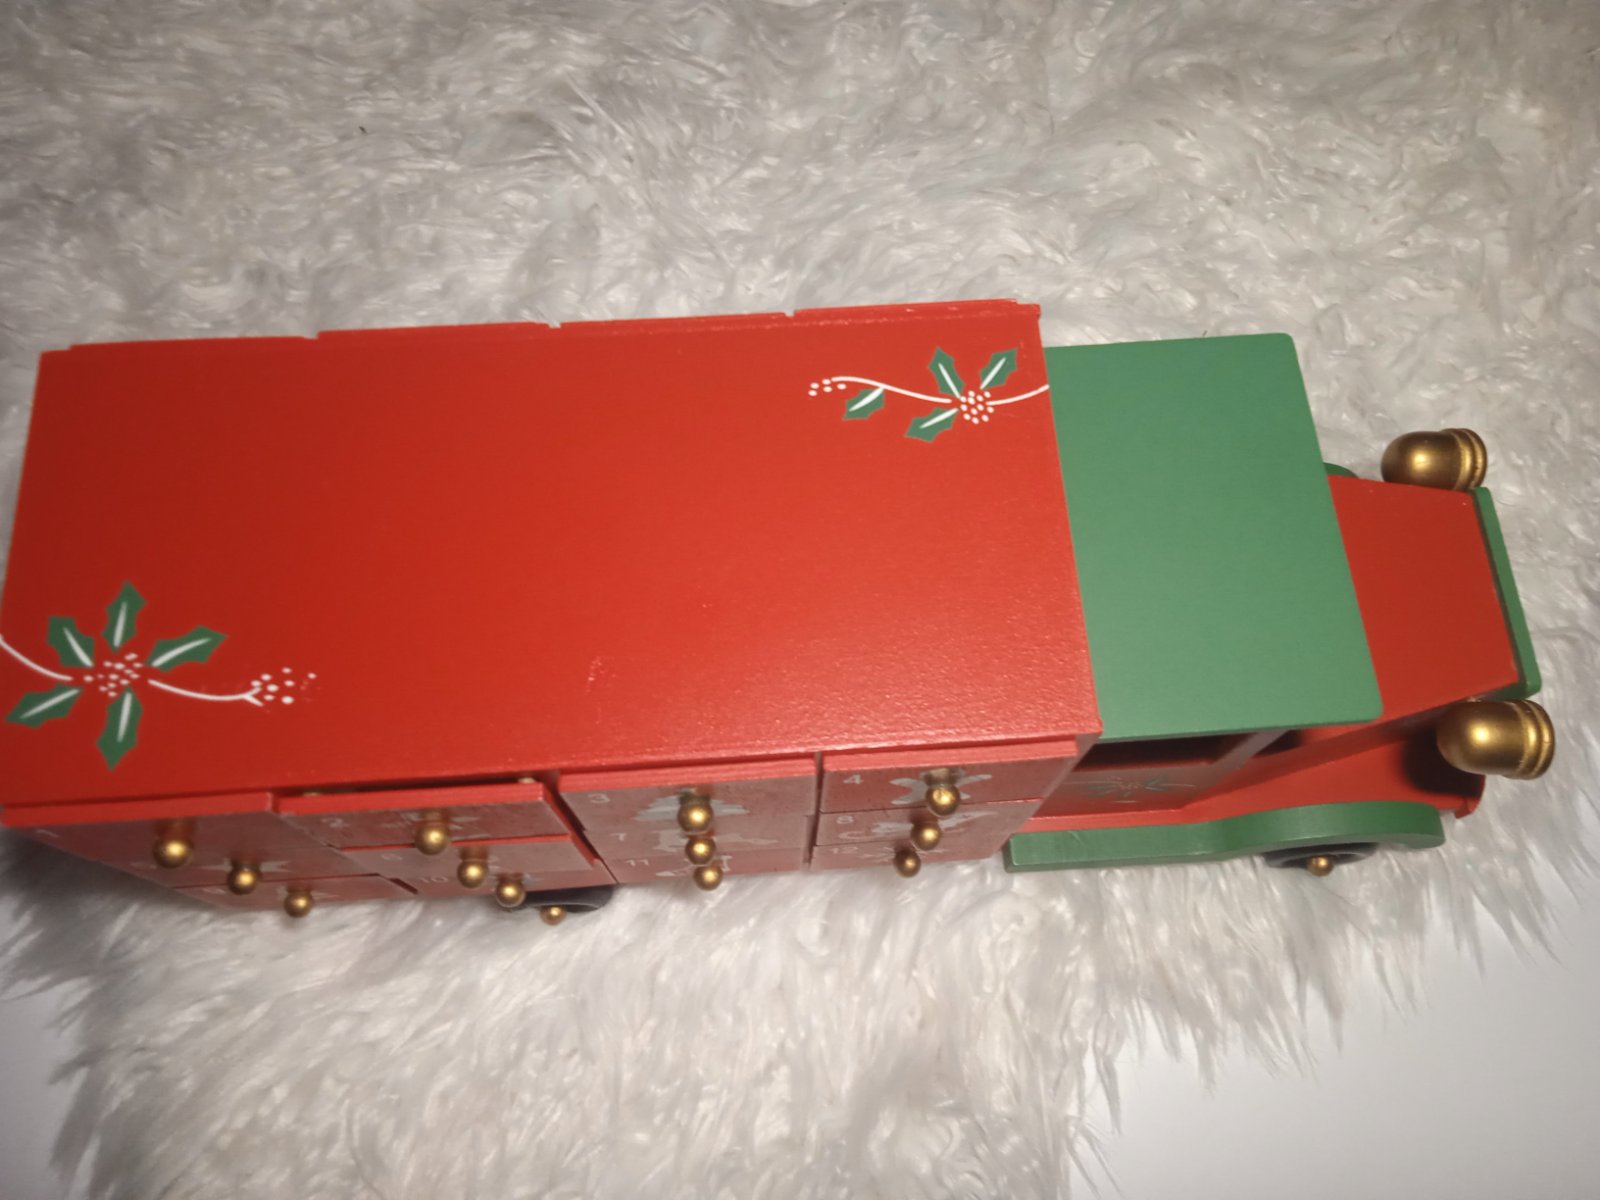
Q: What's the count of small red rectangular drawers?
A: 12